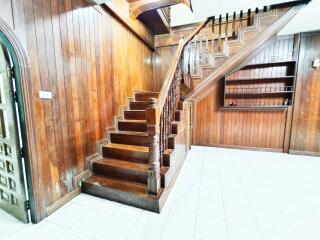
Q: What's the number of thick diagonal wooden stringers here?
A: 1